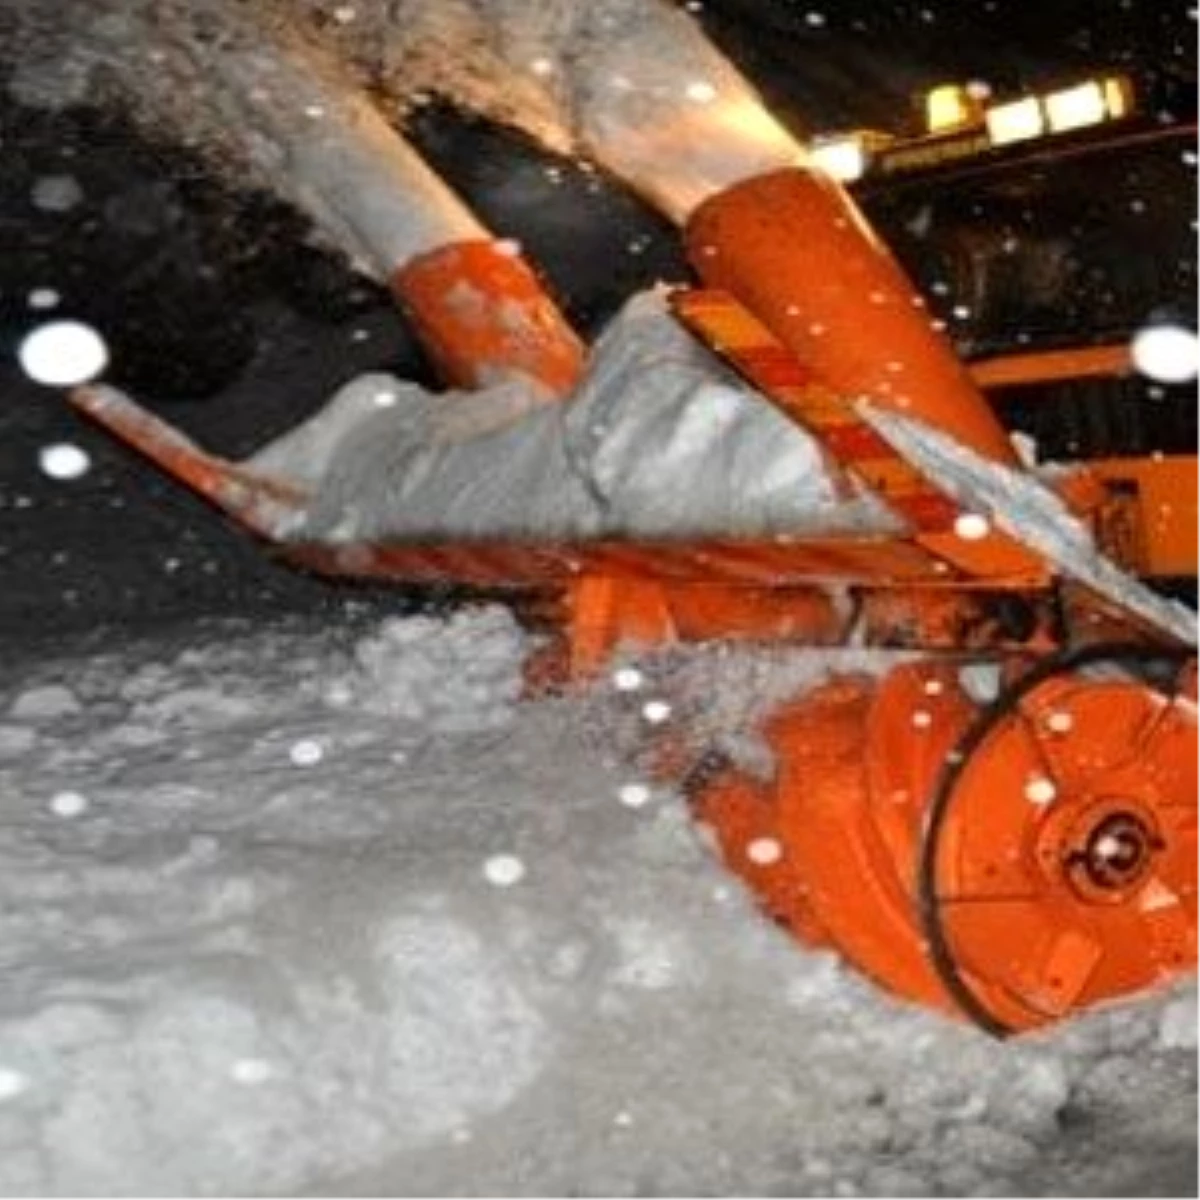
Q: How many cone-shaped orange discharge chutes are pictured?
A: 2